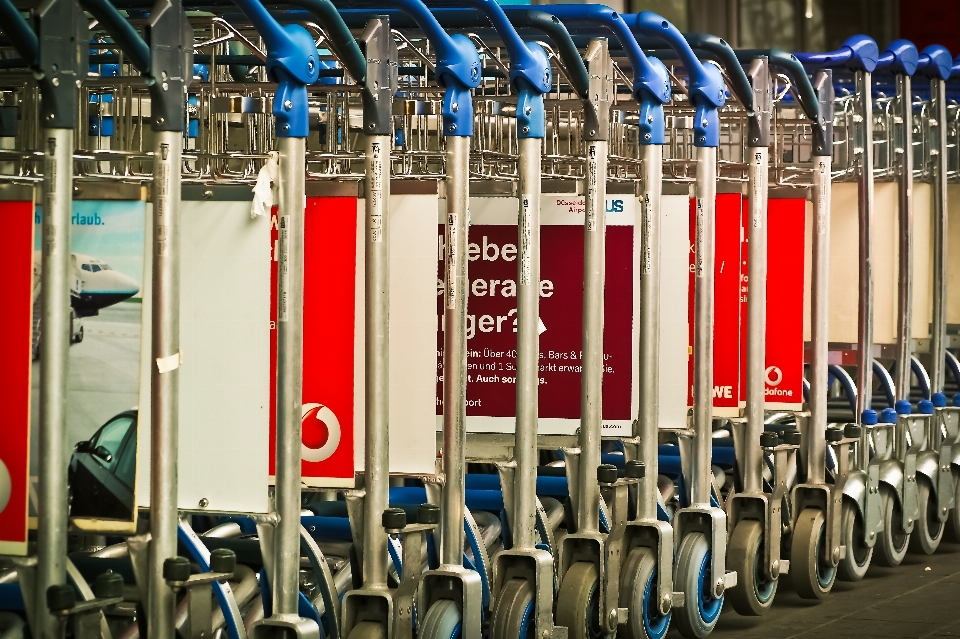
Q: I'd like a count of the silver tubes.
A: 14